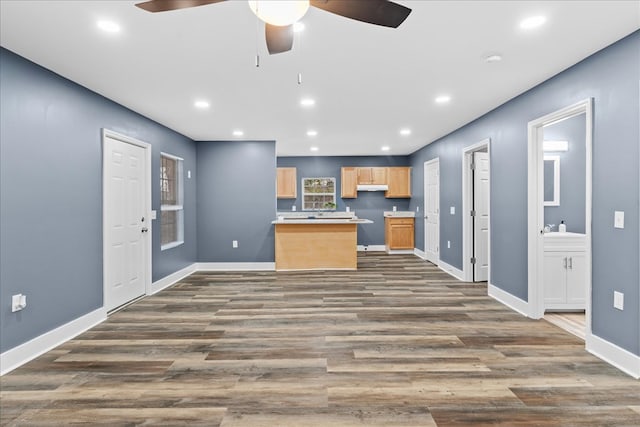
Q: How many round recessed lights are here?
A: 11